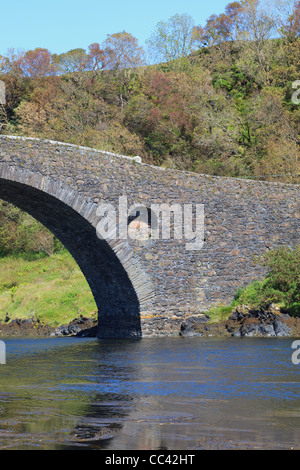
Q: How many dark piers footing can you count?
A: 1